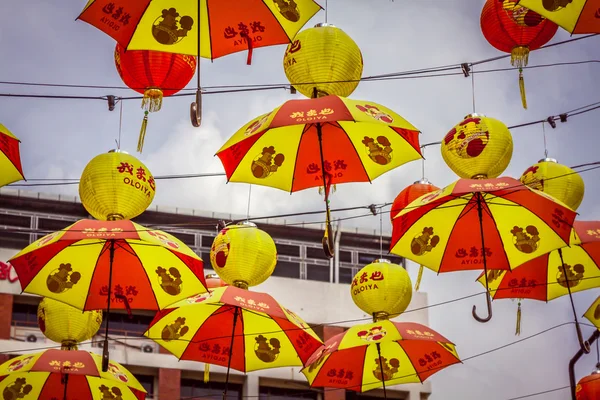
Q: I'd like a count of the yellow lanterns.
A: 7